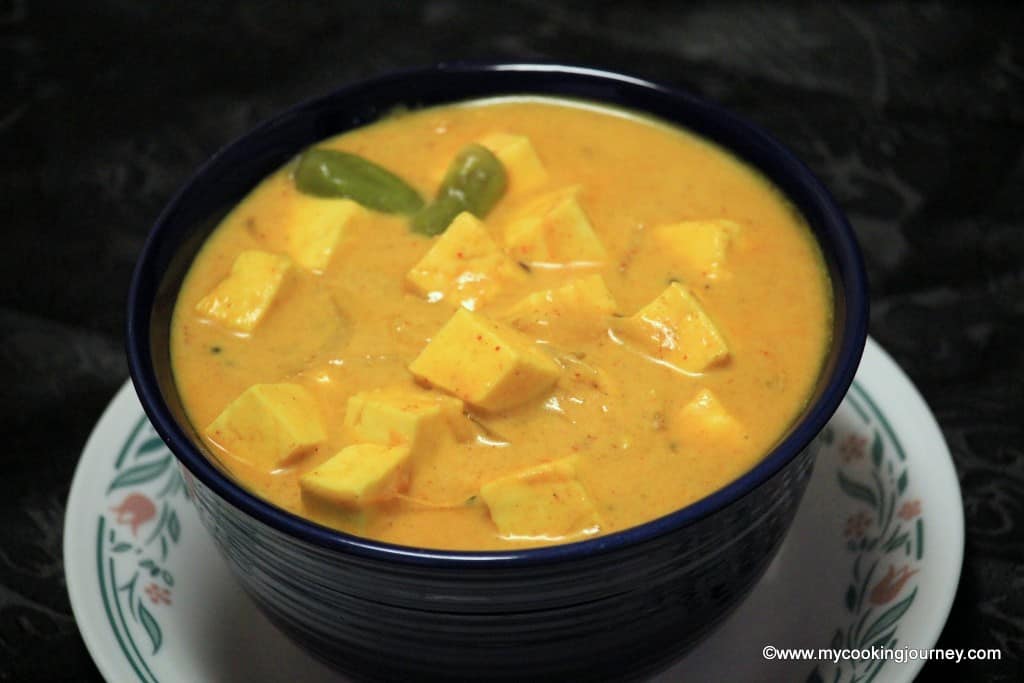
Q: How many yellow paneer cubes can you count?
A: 14